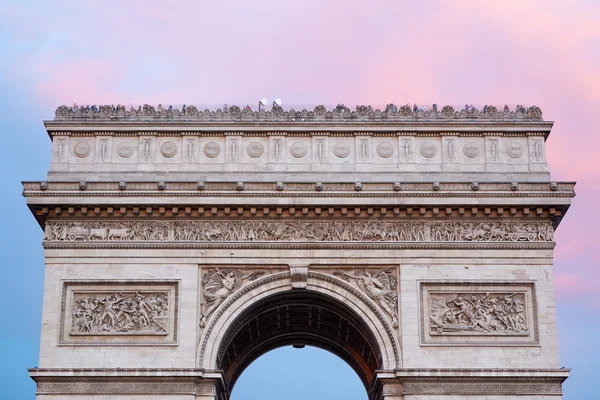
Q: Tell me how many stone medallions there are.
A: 11